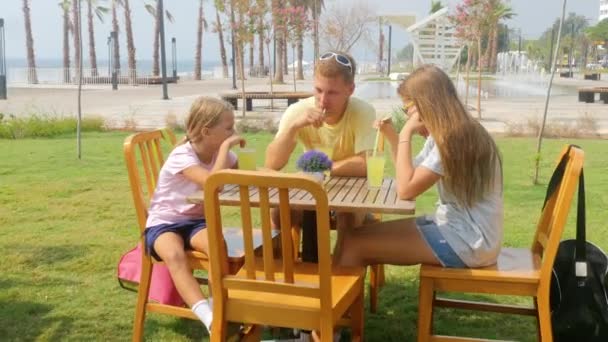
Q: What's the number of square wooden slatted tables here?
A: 1